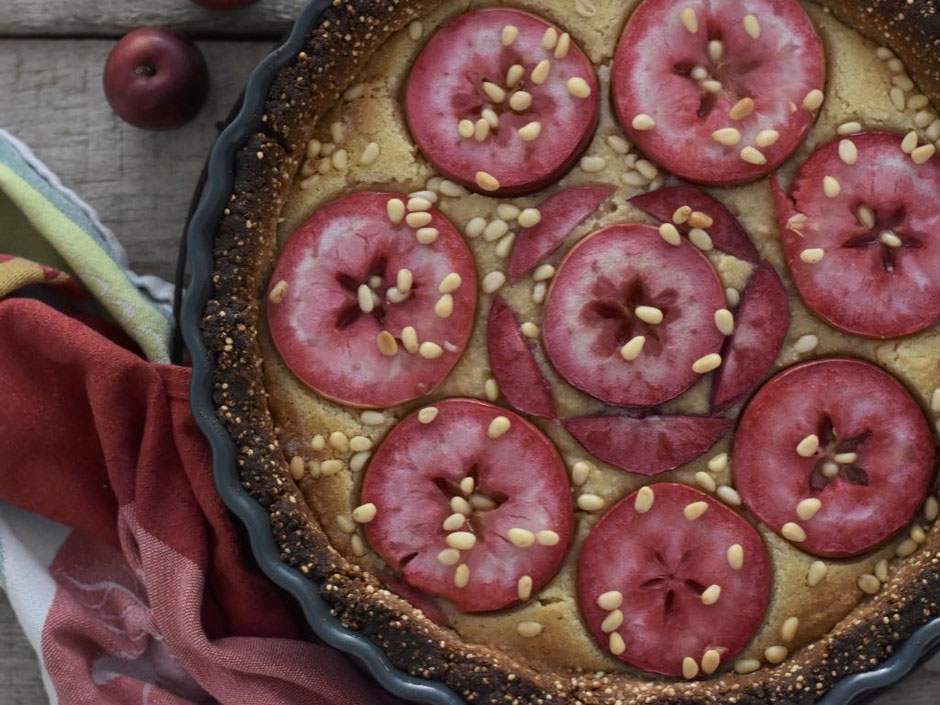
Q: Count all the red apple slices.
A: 13